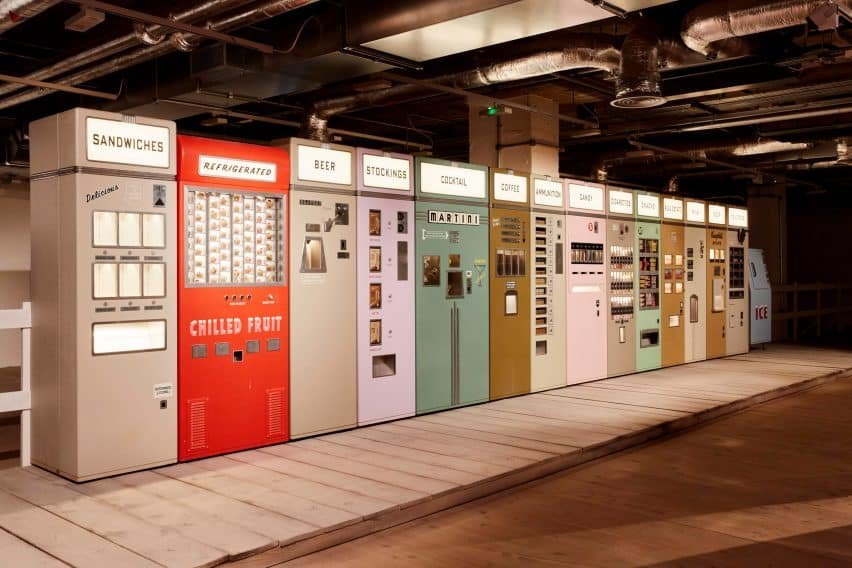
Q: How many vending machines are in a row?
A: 14